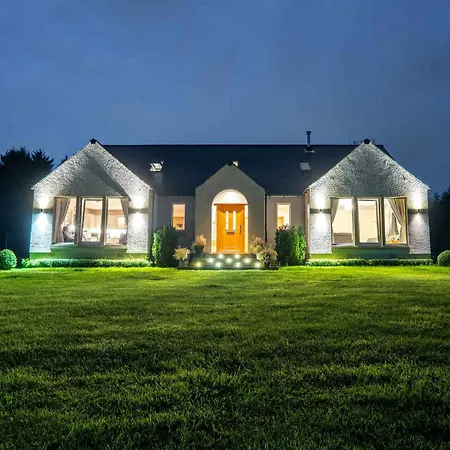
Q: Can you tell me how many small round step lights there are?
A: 9